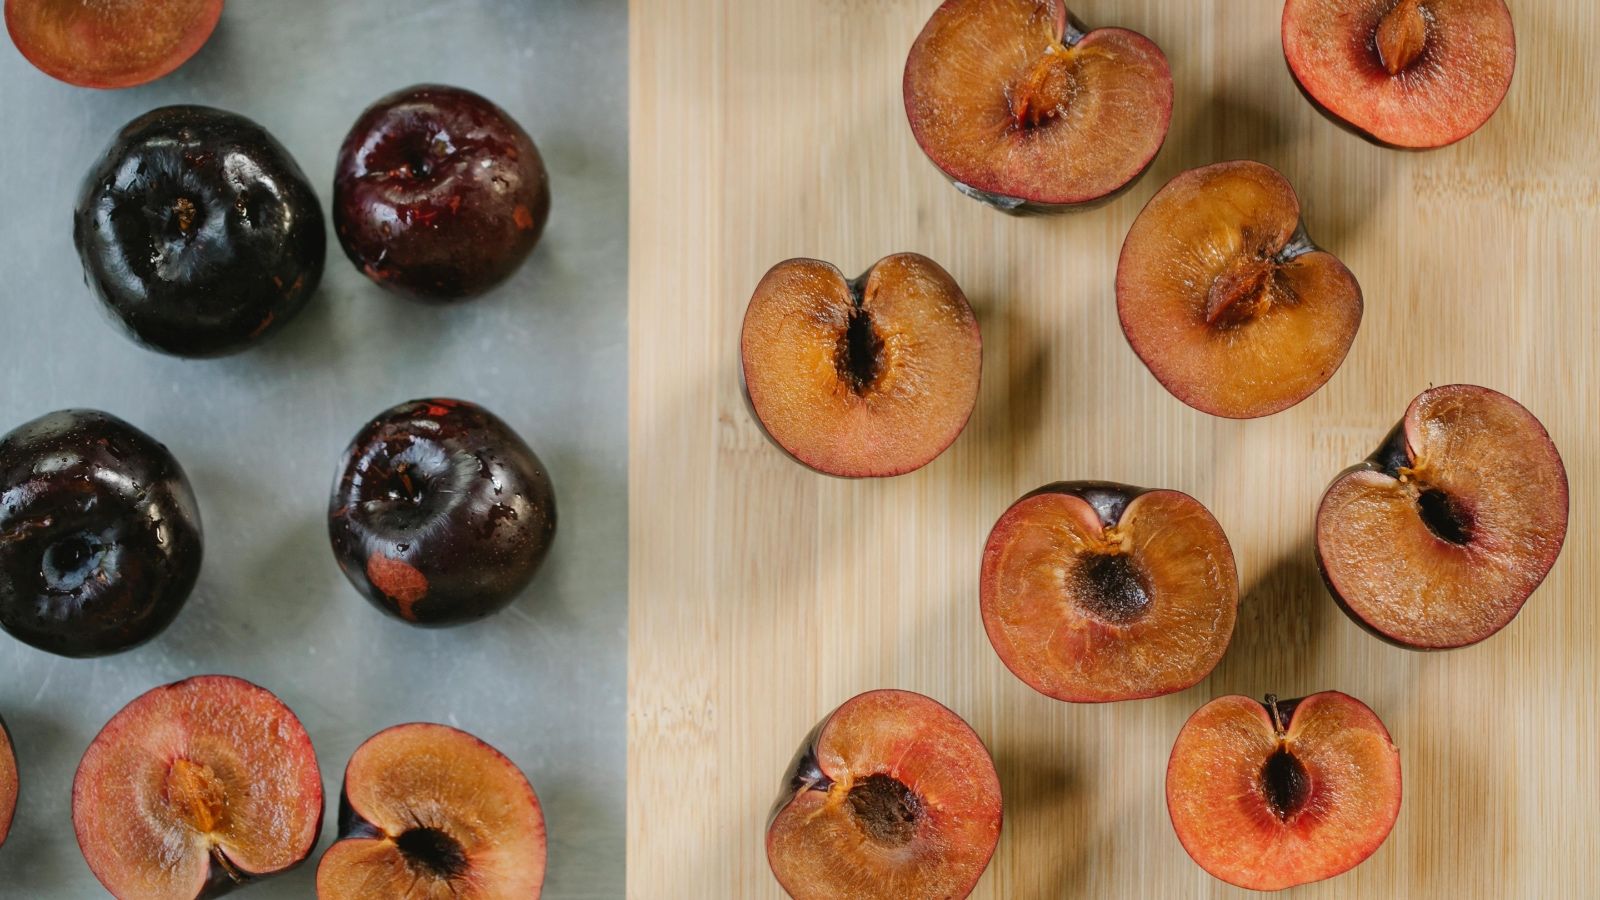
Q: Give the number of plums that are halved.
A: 12